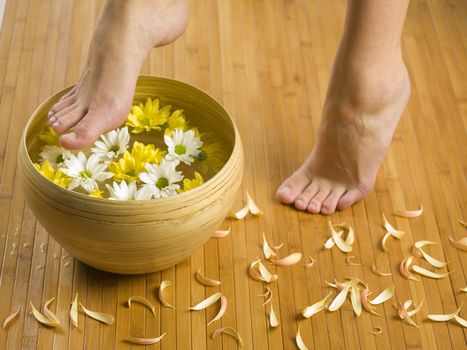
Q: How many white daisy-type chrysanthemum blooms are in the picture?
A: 6